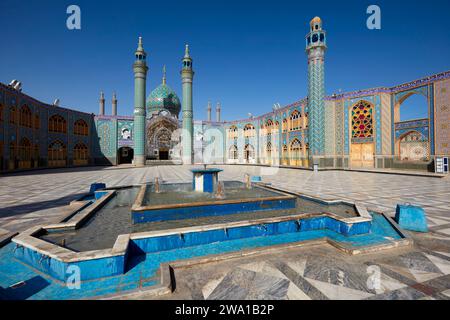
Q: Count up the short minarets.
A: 4